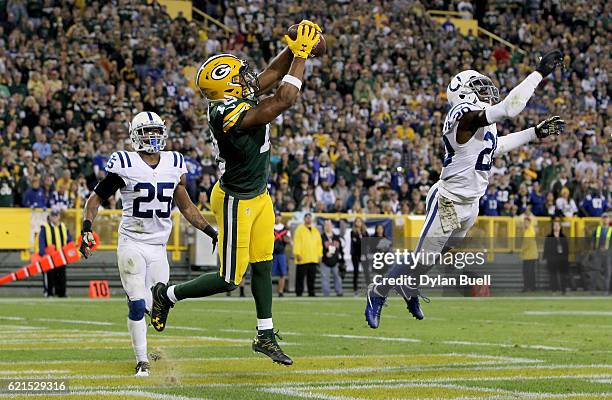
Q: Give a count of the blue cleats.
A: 2